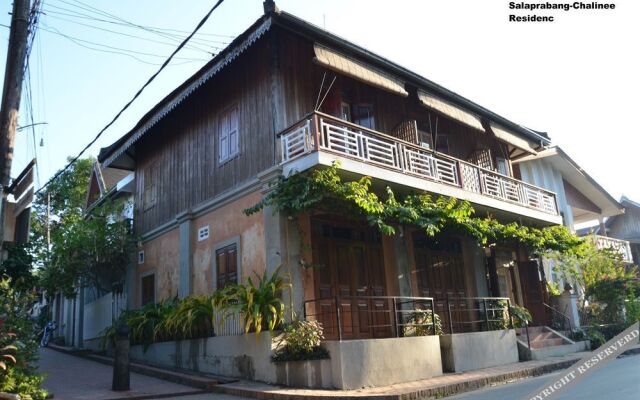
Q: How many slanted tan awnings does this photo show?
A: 3